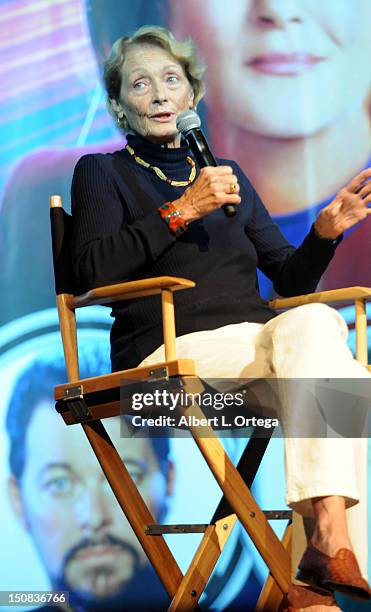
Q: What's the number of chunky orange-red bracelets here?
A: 1